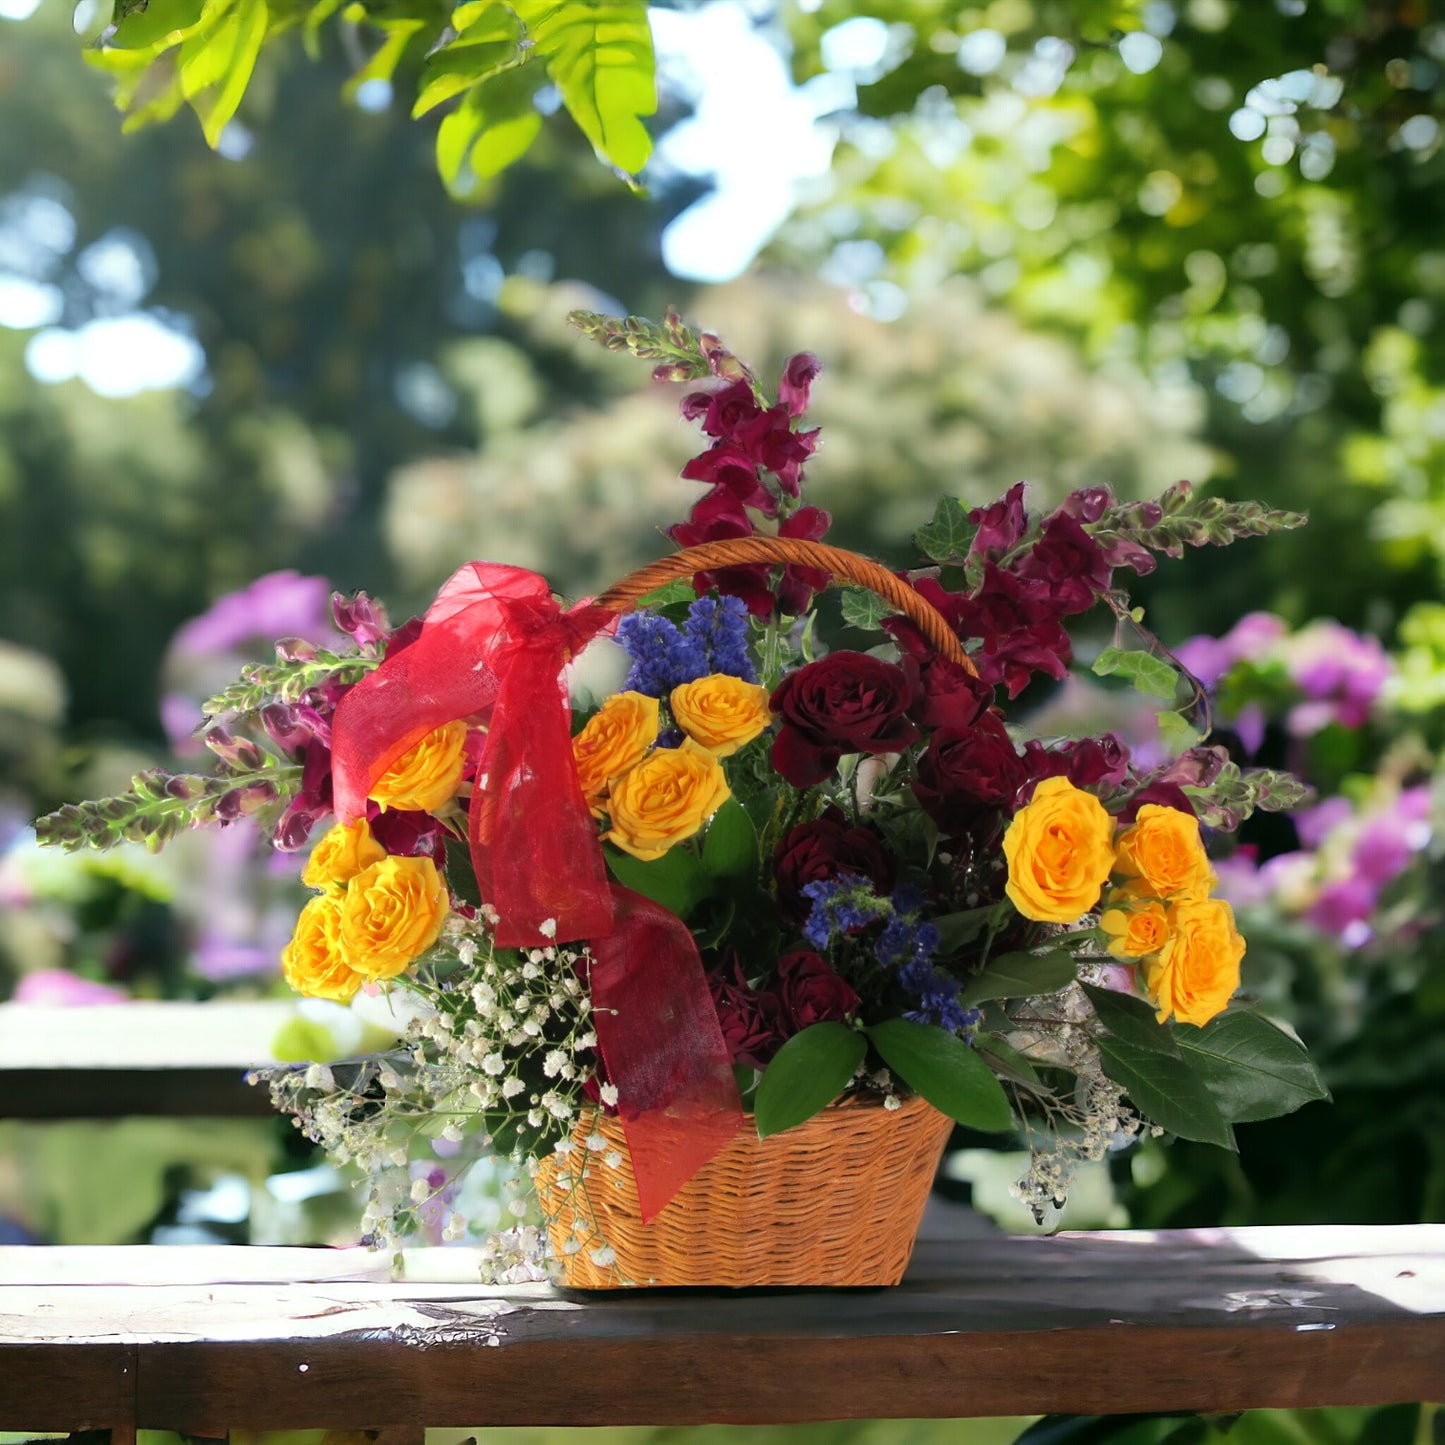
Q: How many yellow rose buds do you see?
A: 11